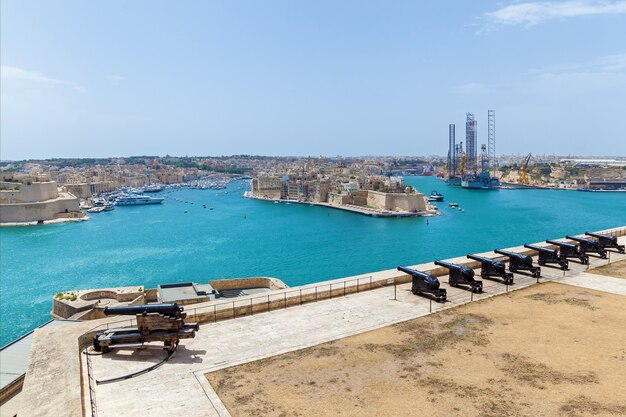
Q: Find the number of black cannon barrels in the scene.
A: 9